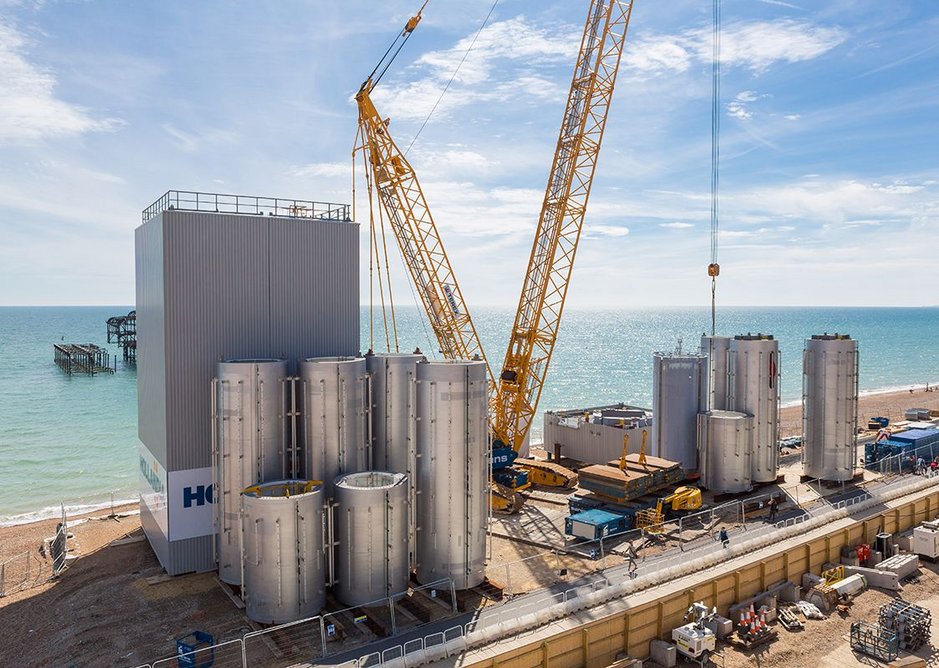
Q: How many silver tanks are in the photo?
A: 11